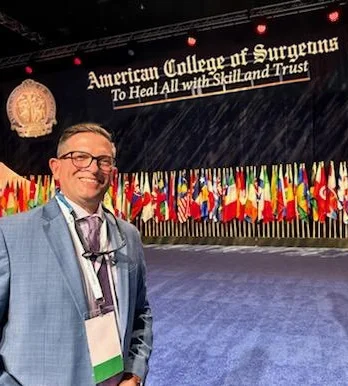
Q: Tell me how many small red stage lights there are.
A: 5